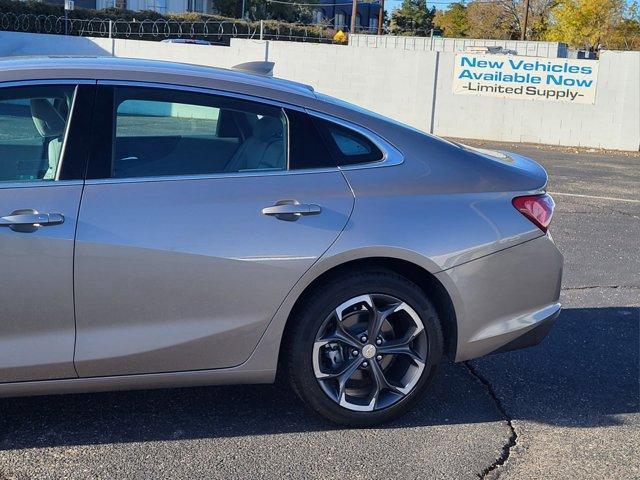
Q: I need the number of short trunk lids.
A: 1